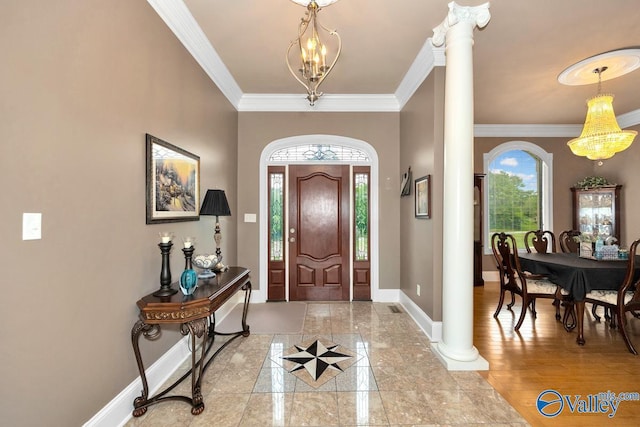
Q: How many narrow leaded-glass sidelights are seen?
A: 2